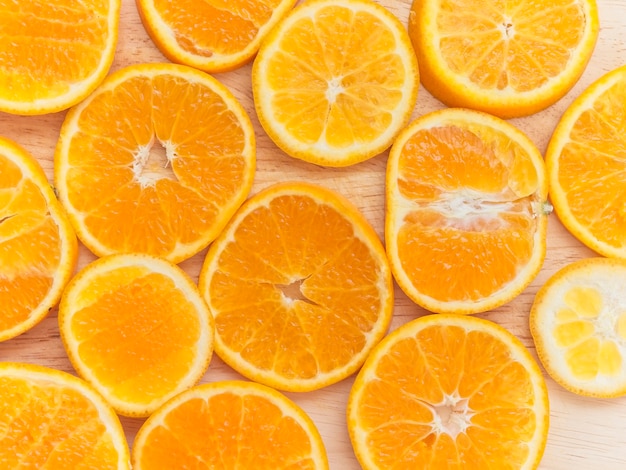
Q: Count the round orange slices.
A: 14